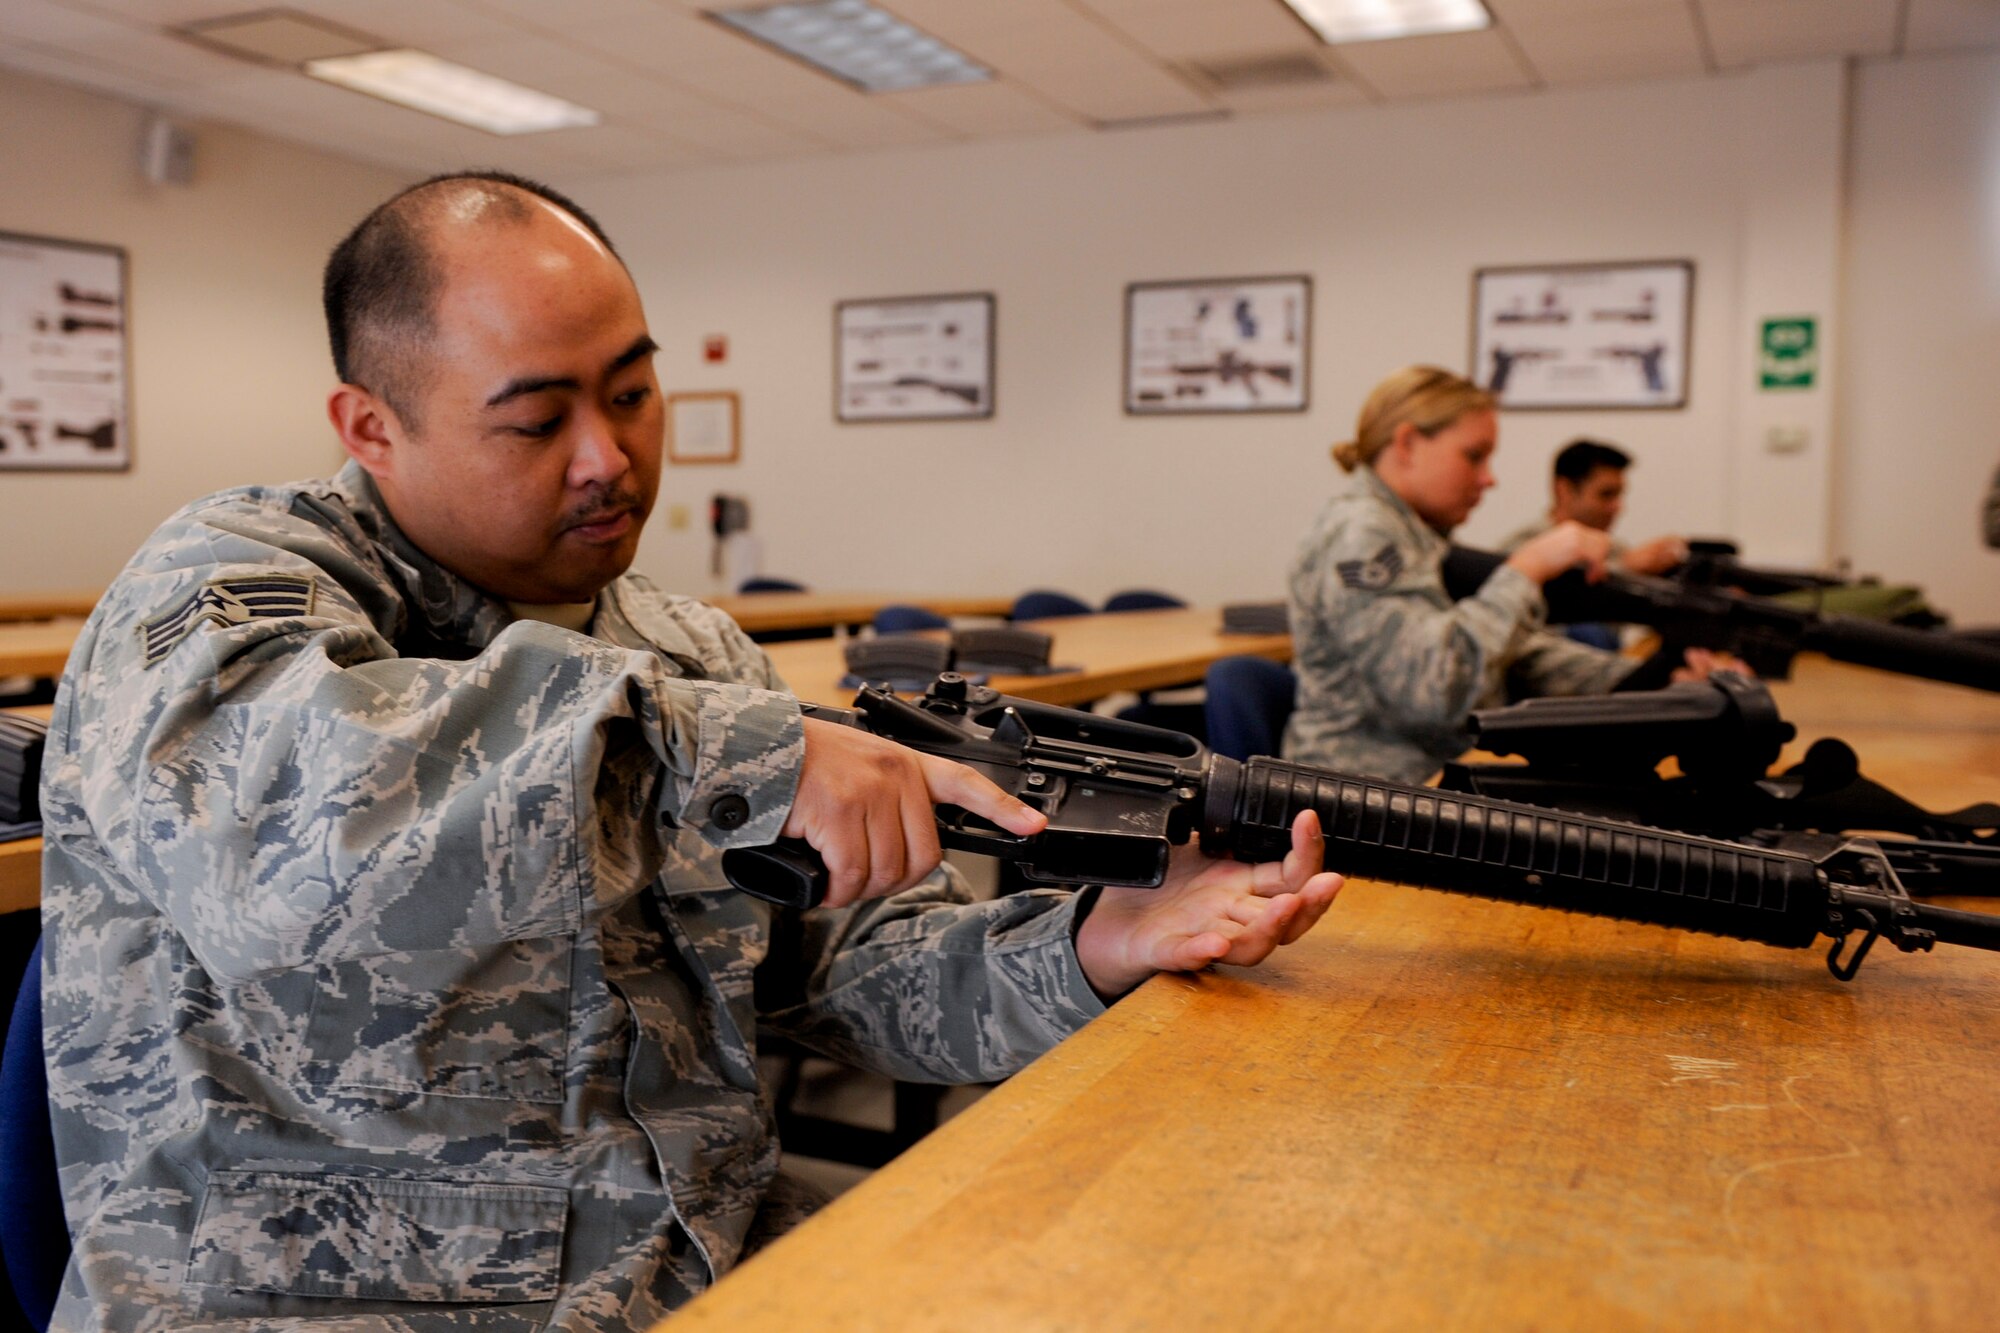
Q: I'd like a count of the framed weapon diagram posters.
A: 4